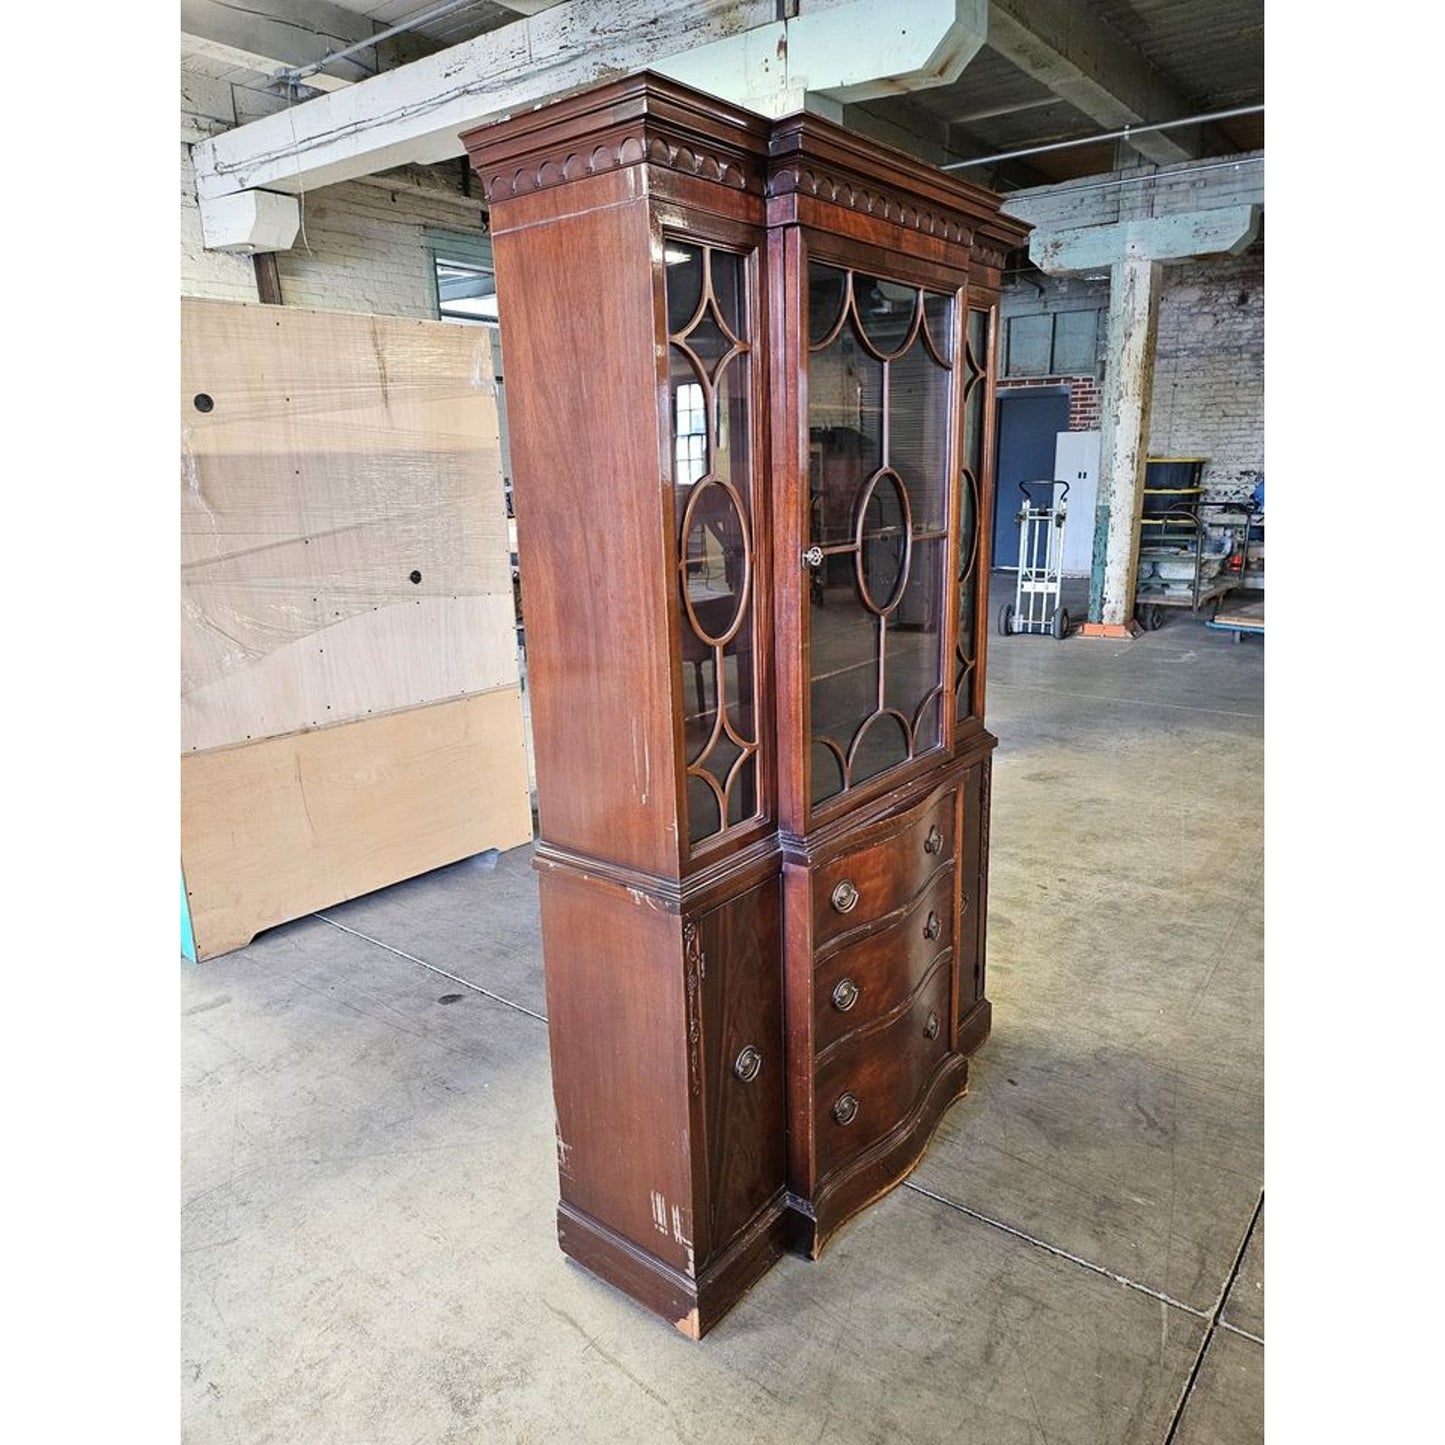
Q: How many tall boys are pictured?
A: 1